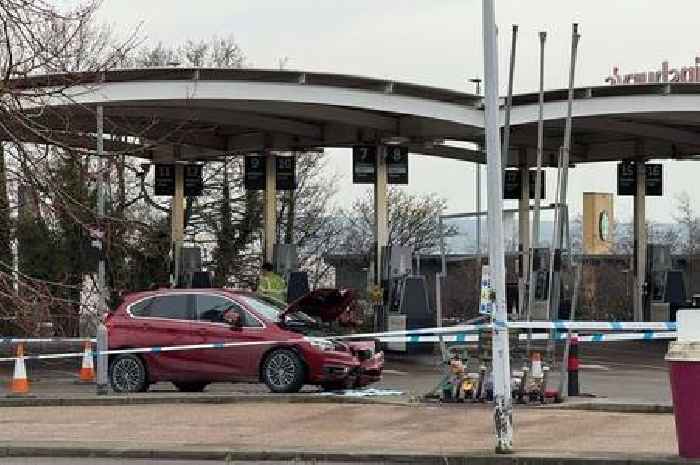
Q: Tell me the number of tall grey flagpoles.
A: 3